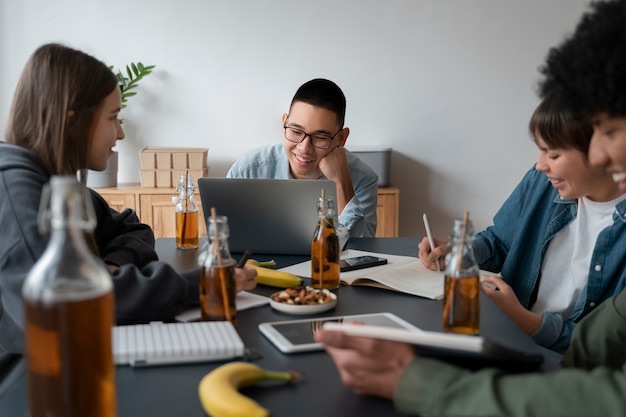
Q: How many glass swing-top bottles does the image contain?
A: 5